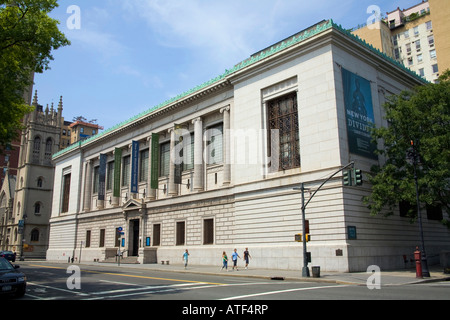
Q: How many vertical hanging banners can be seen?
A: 6